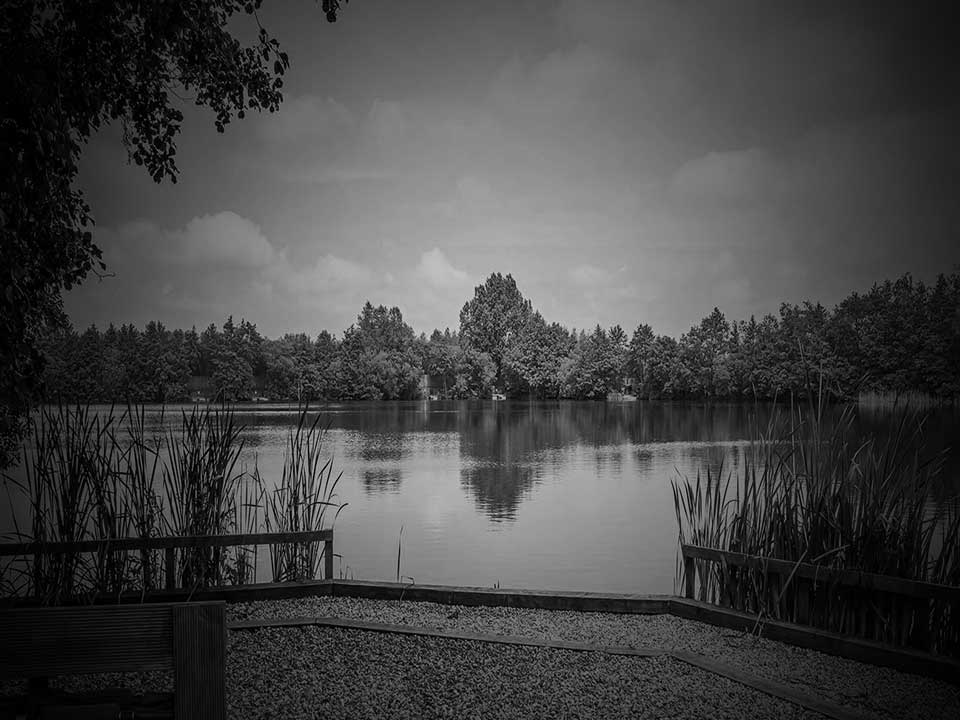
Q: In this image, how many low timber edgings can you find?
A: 2